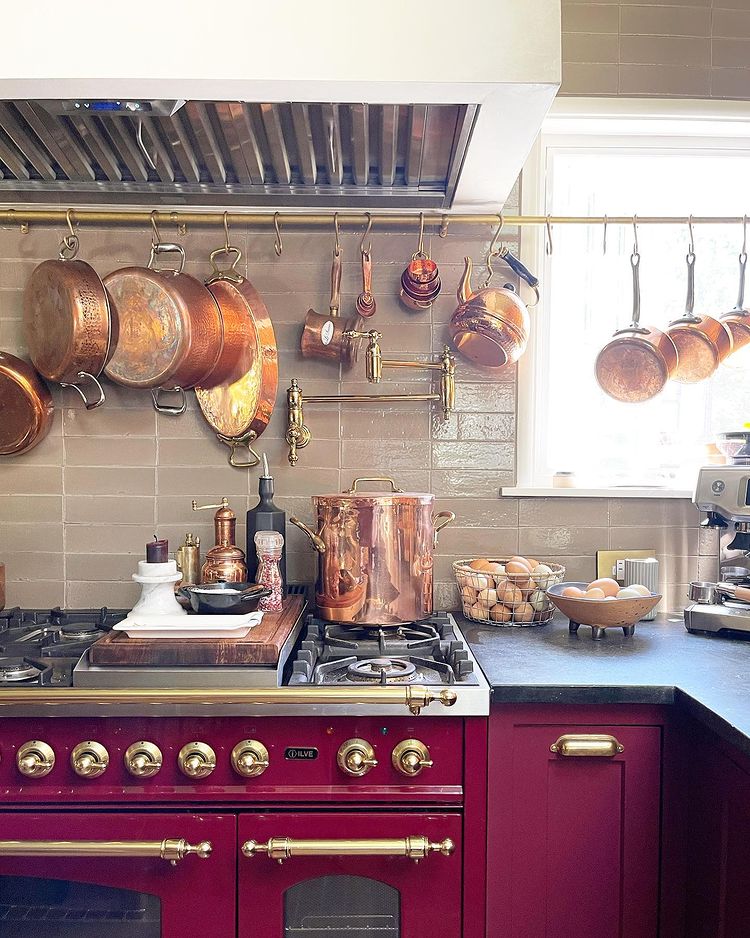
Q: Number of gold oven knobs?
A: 7